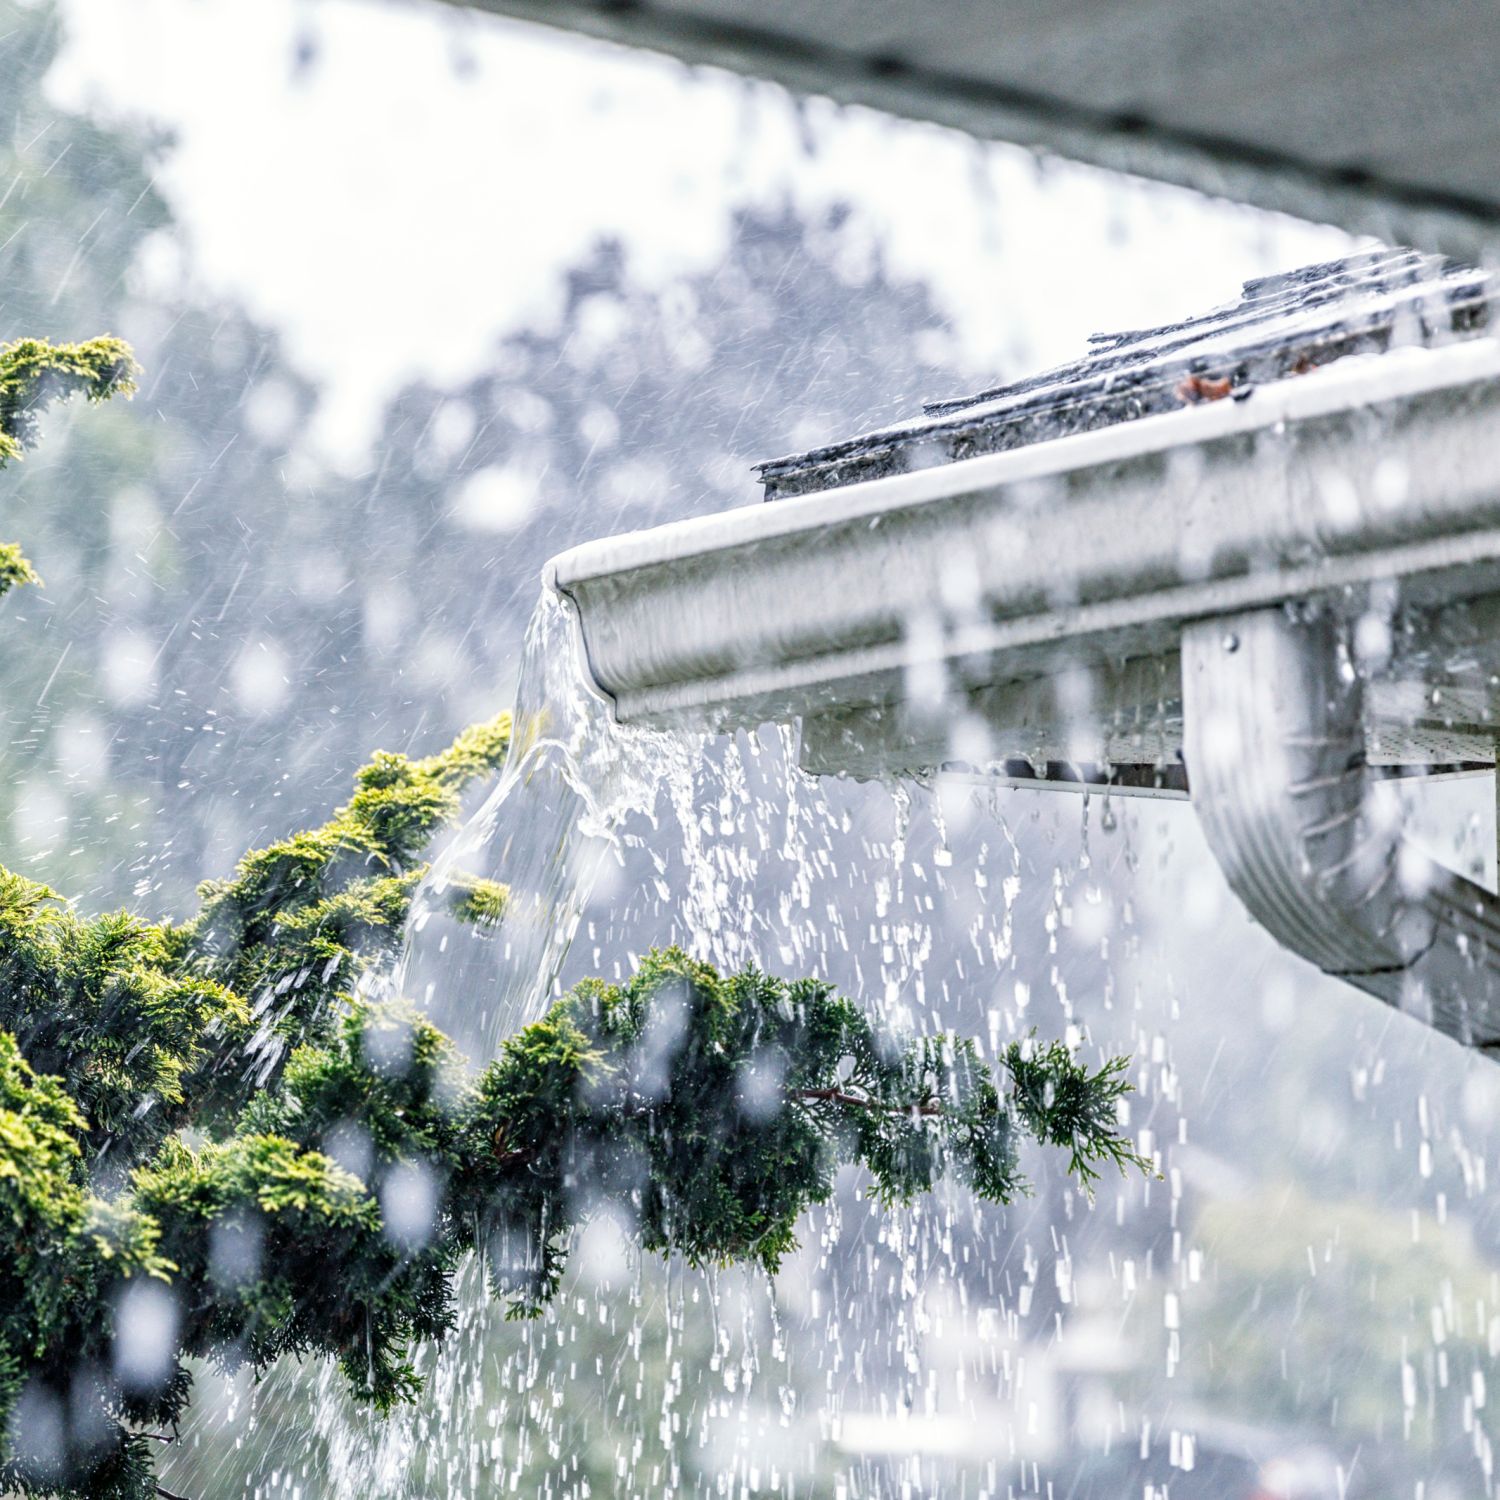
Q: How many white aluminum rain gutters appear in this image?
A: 1